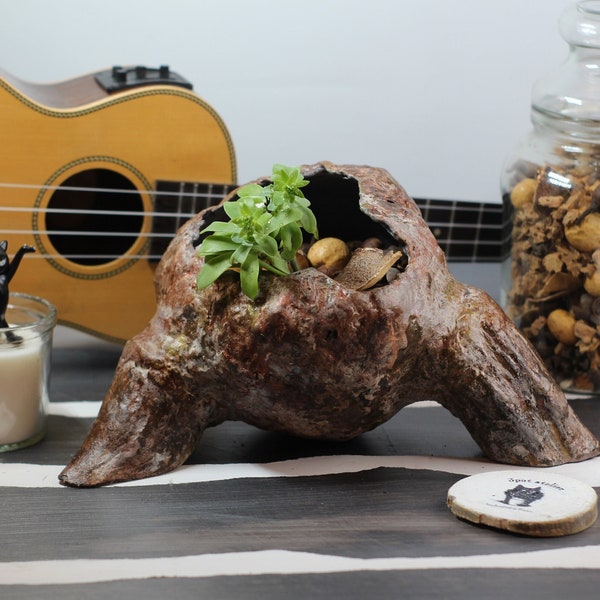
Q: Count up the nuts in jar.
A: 4